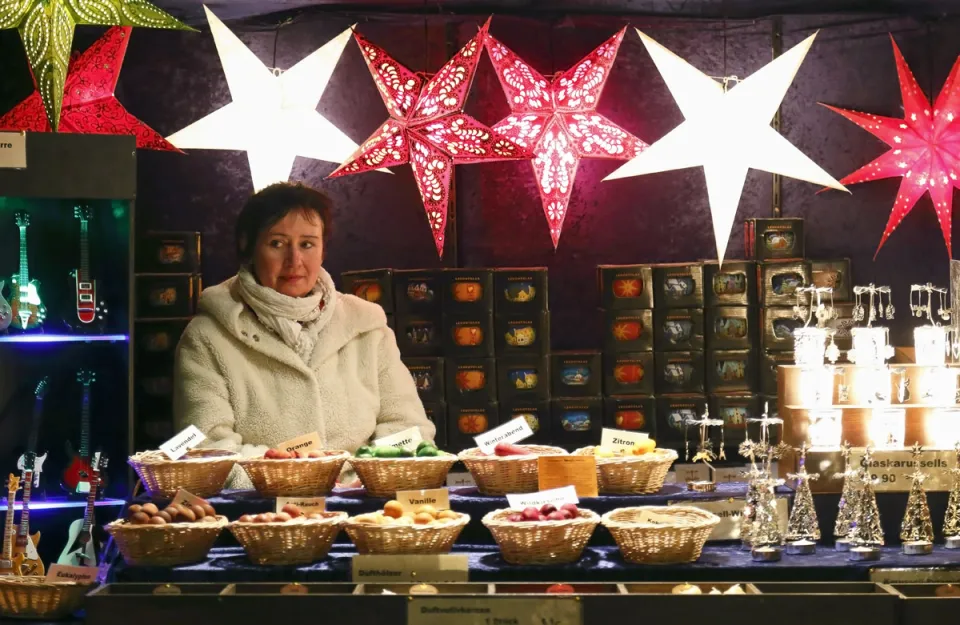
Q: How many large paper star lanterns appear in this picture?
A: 7